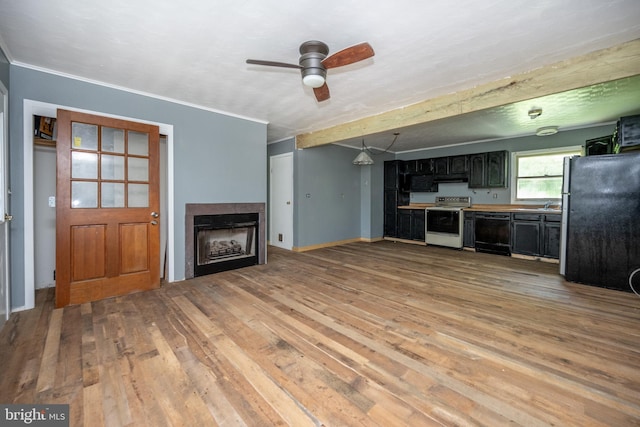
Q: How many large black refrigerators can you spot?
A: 1